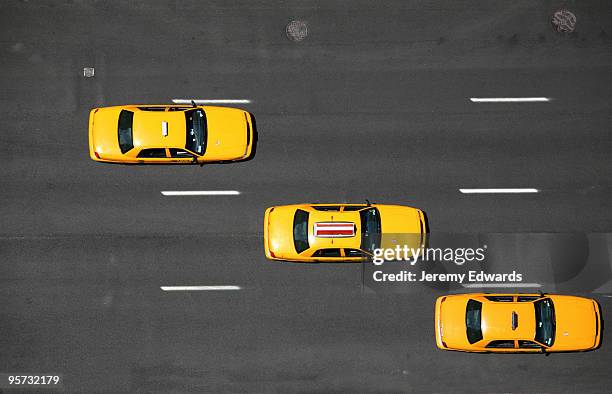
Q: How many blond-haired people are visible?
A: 0